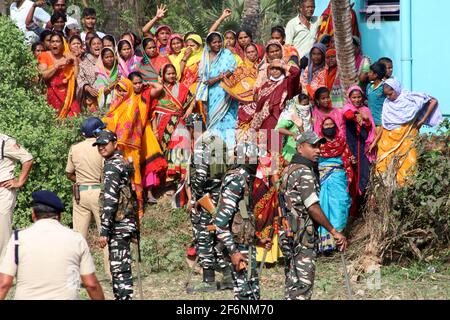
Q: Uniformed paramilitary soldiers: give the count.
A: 4